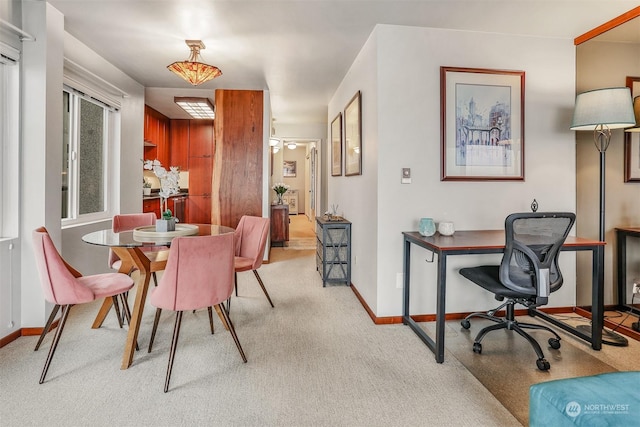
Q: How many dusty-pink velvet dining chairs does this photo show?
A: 4